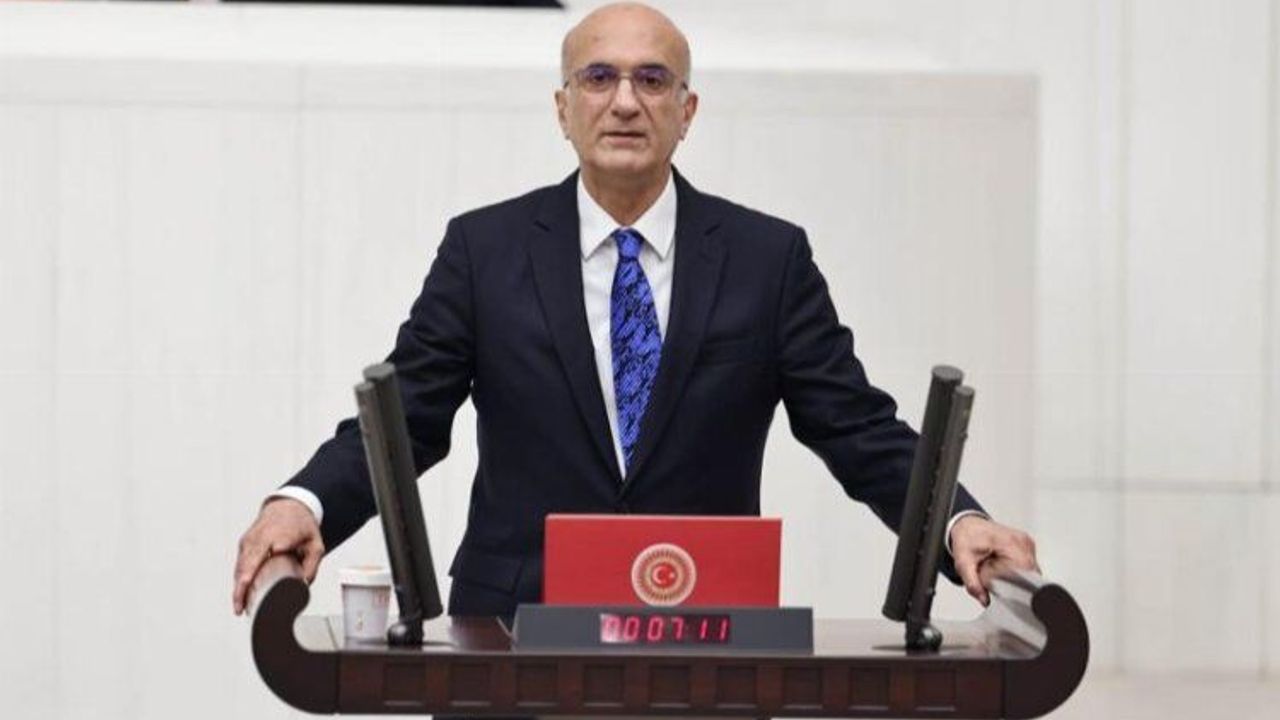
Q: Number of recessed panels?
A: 9